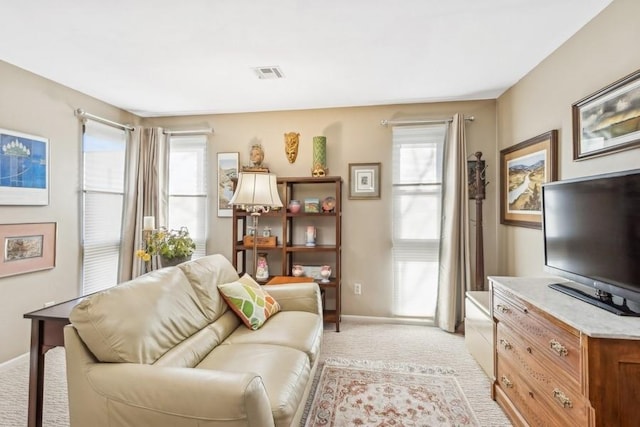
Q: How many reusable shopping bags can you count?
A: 0